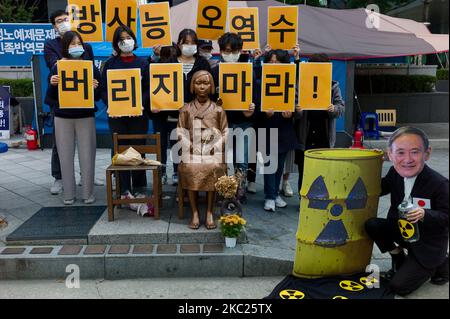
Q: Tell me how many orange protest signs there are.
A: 12